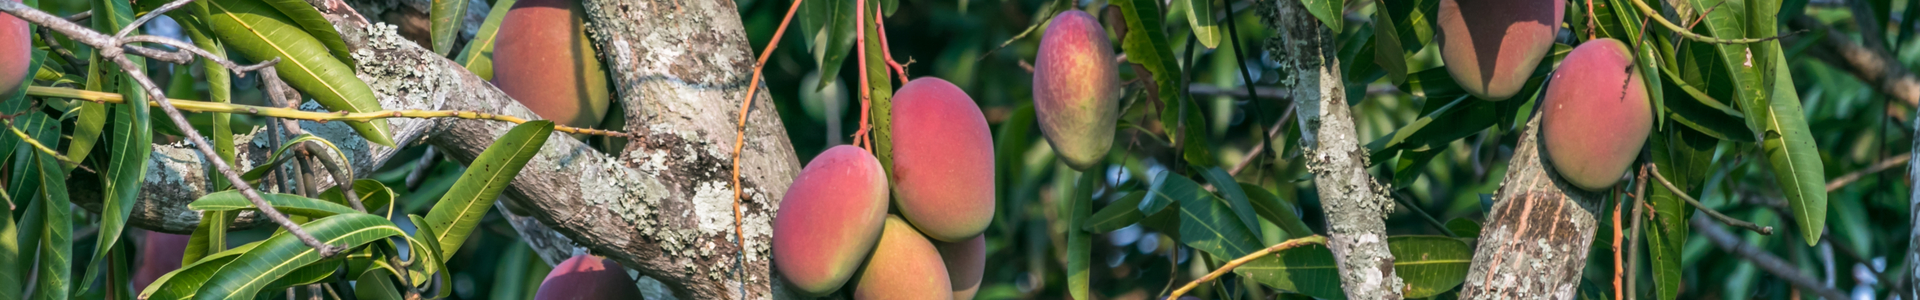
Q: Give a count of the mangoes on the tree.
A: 11